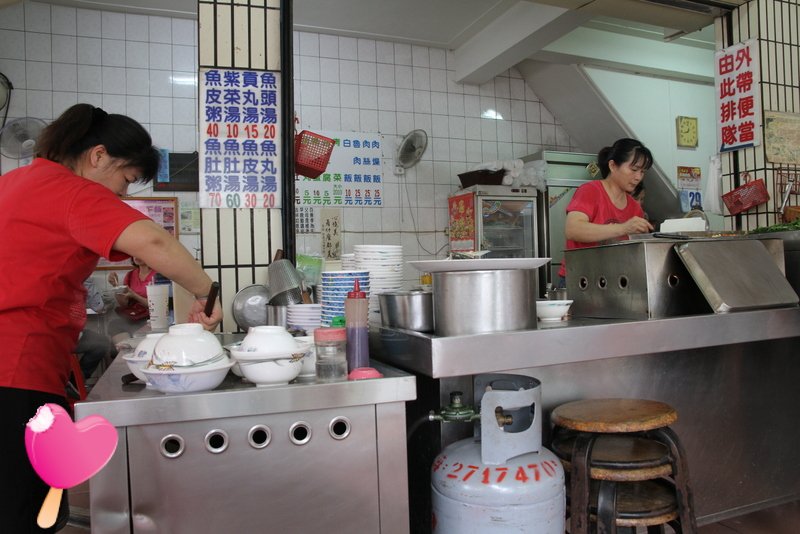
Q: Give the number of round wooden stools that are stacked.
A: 3